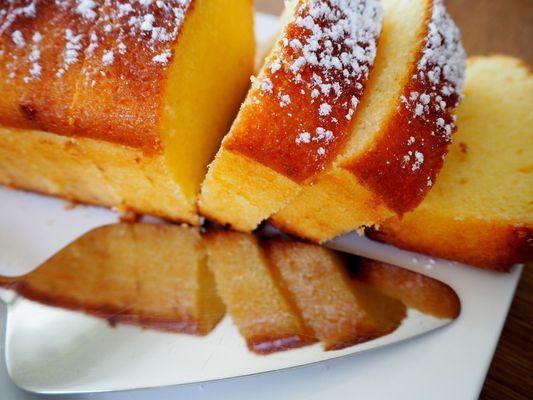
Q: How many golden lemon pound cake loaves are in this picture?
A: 1